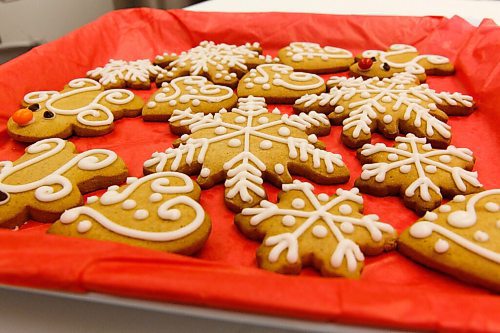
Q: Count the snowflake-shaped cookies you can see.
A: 6